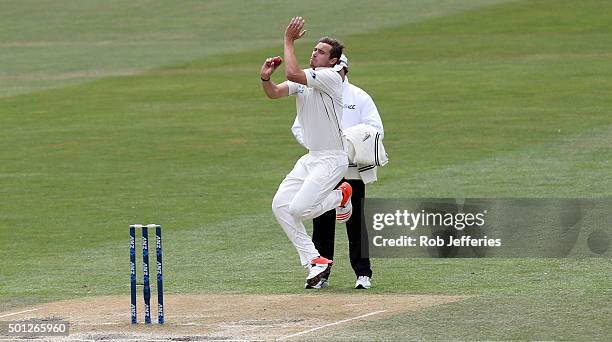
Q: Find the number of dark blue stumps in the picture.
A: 3